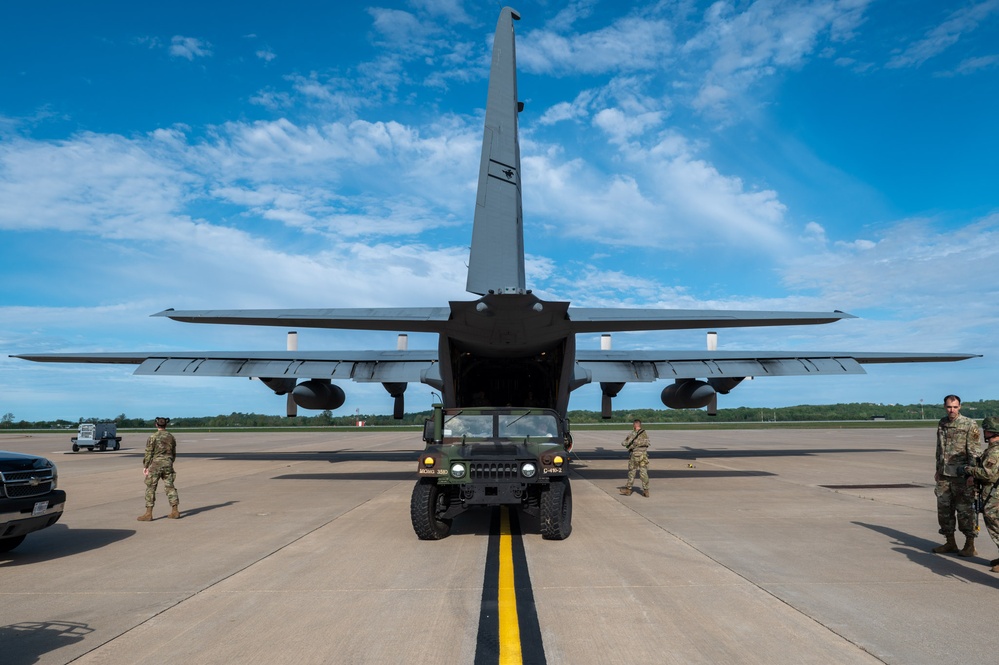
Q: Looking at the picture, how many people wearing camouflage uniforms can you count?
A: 4